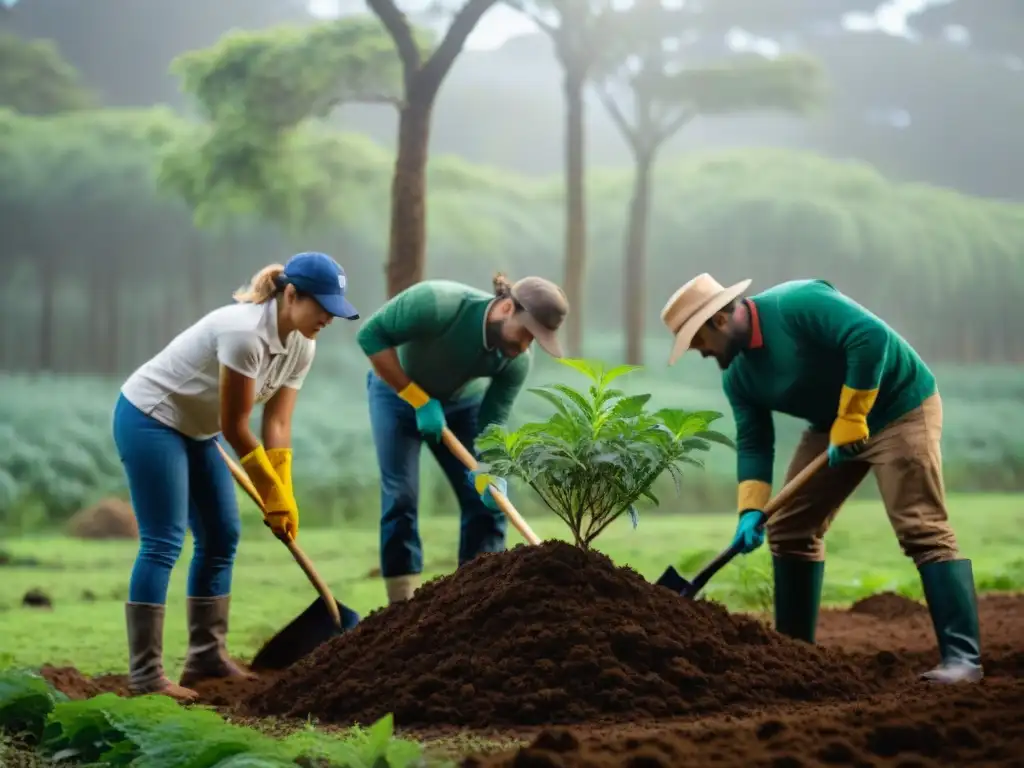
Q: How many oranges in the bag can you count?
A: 0